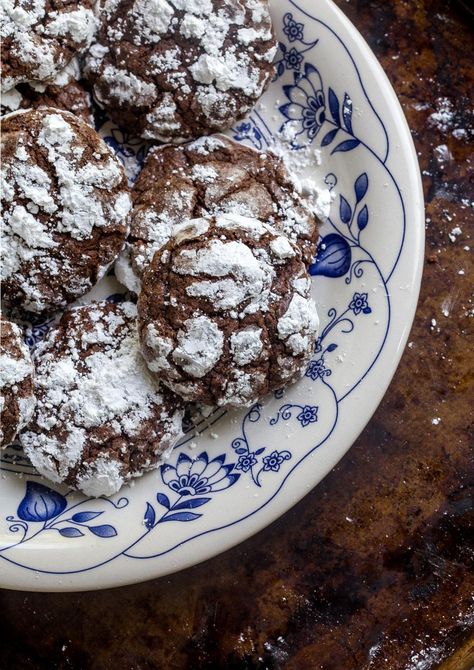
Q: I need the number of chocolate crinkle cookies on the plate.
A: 8